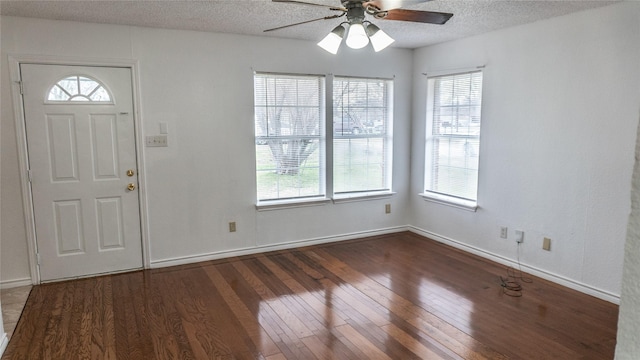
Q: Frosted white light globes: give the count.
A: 3